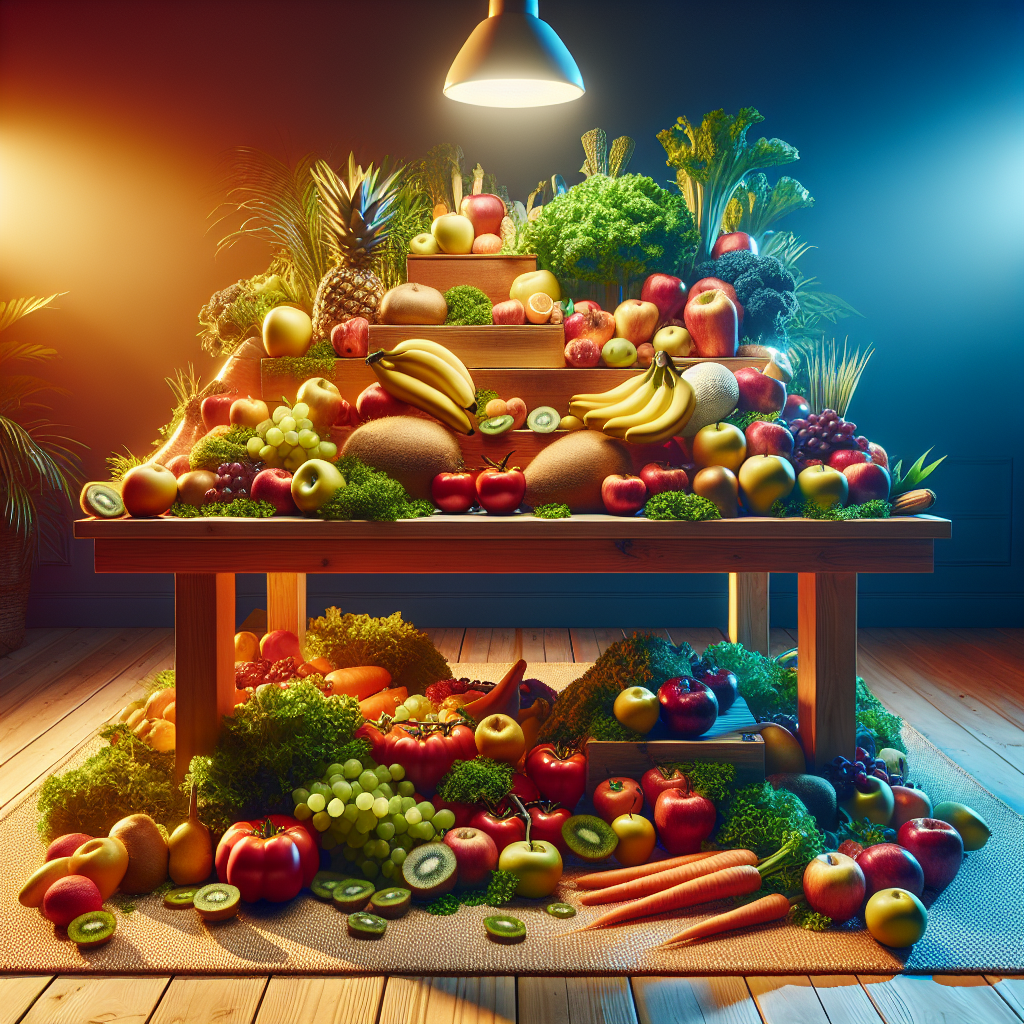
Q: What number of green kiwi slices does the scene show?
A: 14